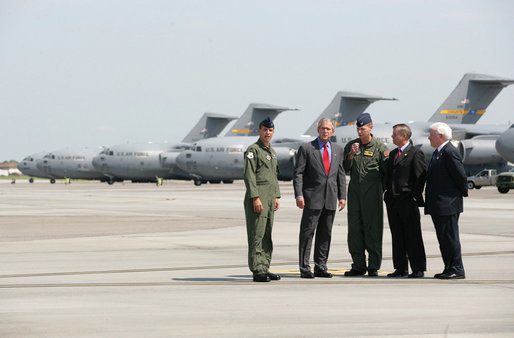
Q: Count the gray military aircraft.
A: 6